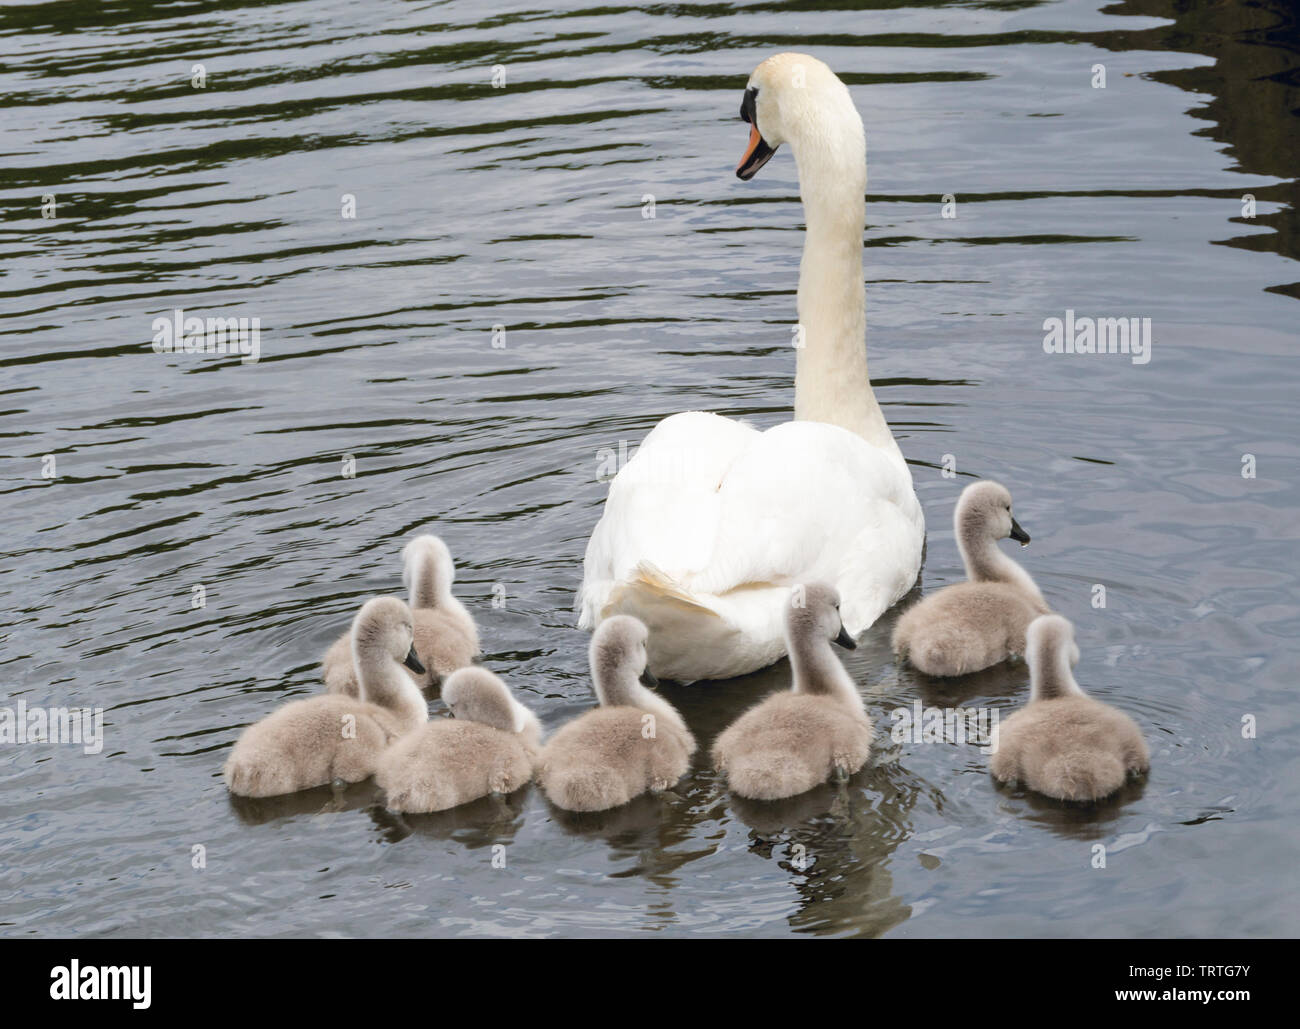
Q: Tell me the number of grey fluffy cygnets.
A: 7